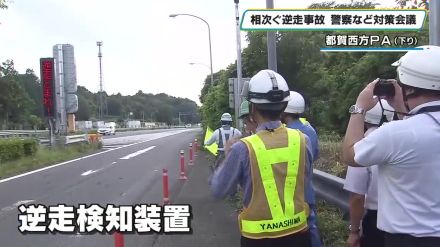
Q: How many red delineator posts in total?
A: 5